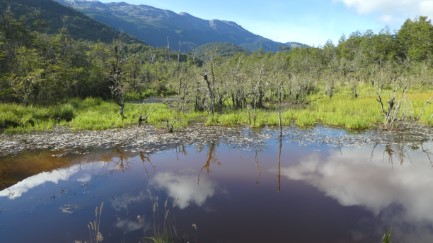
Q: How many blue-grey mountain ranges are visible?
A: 1